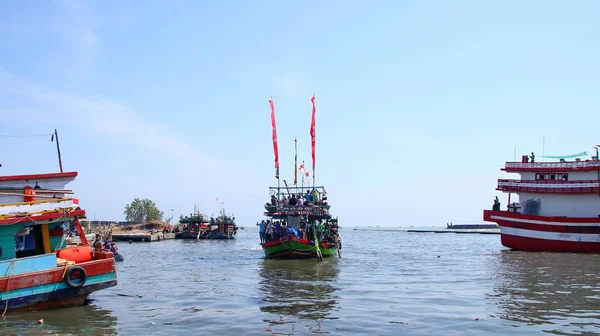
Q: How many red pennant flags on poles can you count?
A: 2